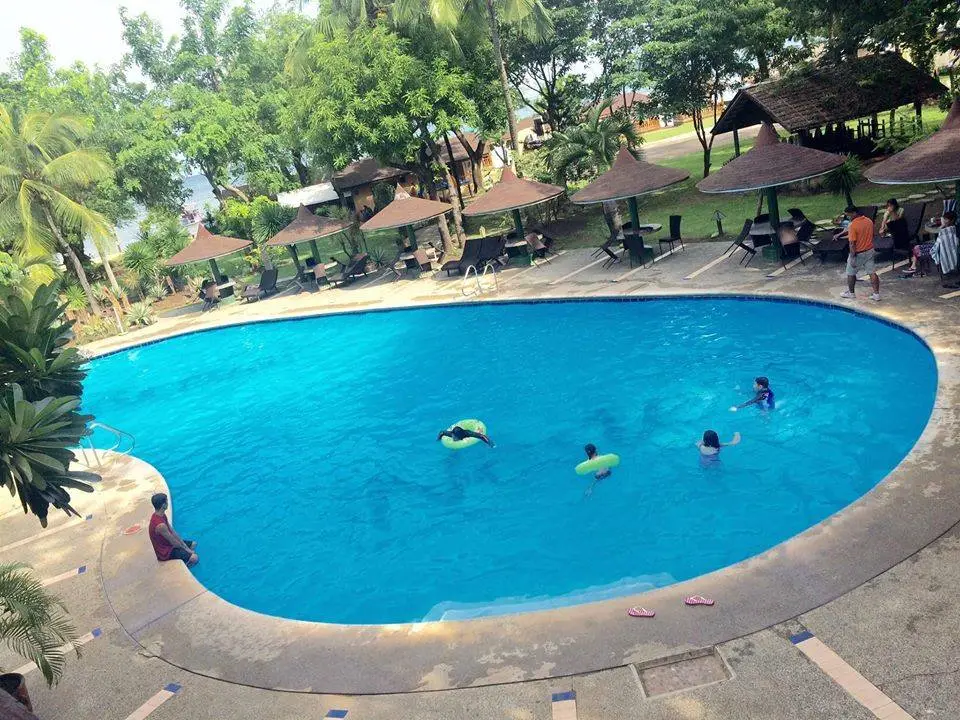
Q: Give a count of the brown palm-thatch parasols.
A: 7